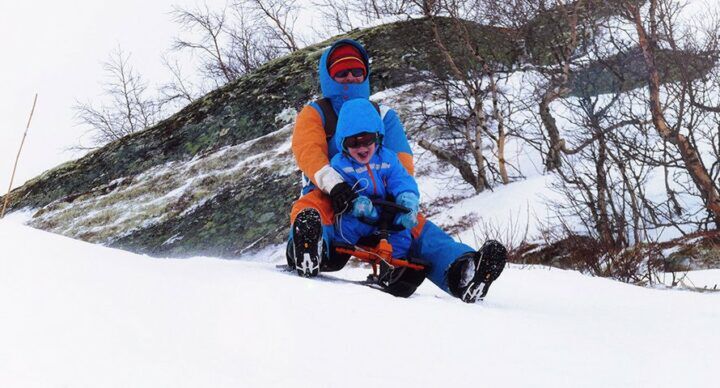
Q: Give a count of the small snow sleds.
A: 1